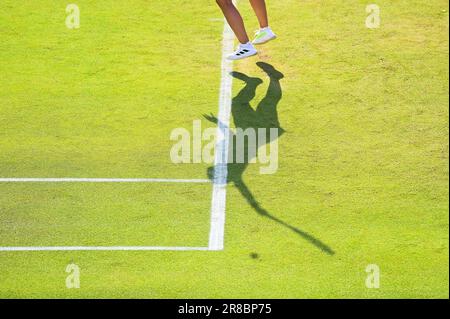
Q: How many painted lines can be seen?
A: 3